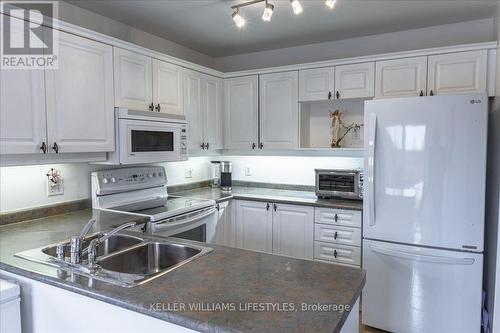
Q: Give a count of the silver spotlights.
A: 4